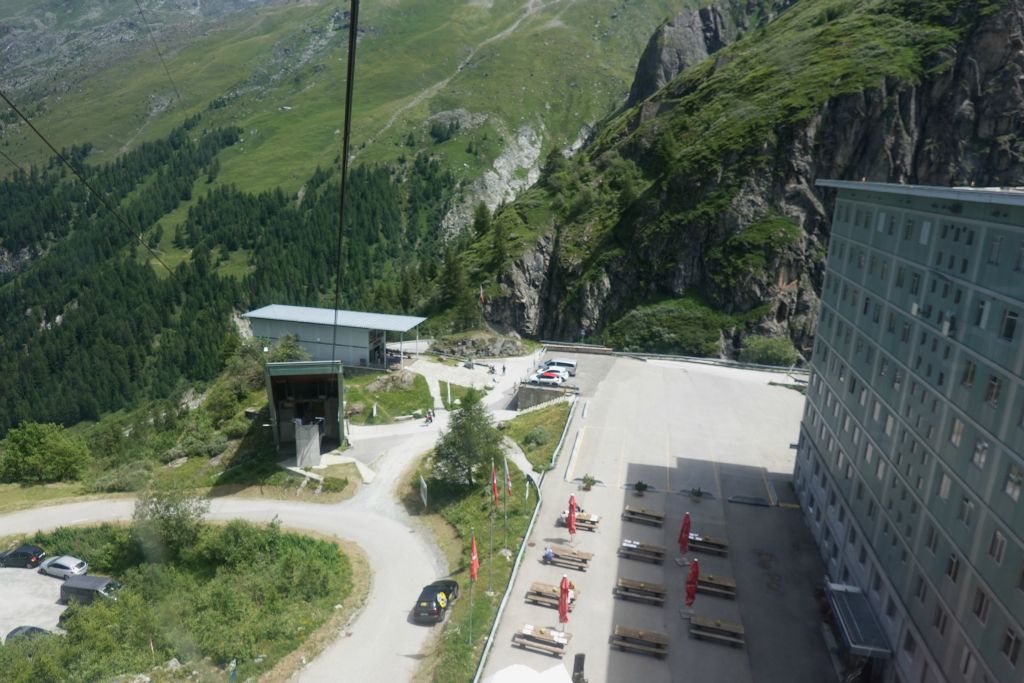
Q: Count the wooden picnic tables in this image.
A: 11